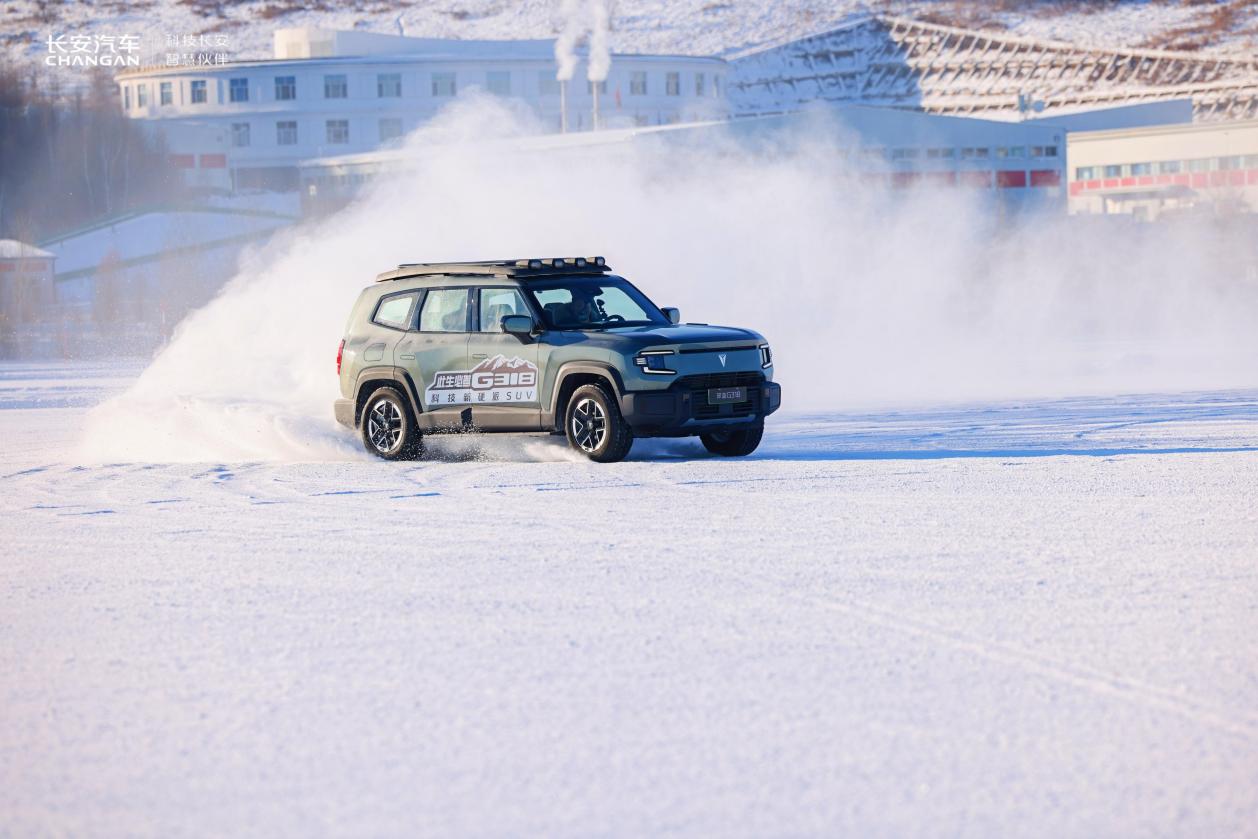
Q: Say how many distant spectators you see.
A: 0